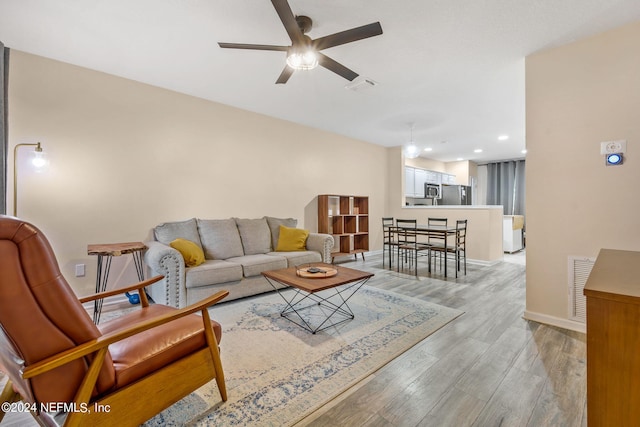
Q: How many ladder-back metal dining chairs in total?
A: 4